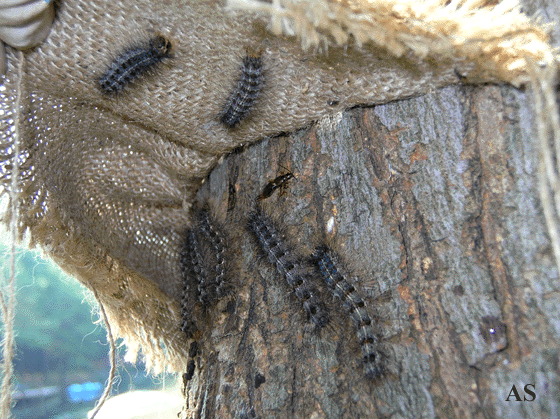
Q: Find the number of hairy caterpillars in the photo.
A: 7